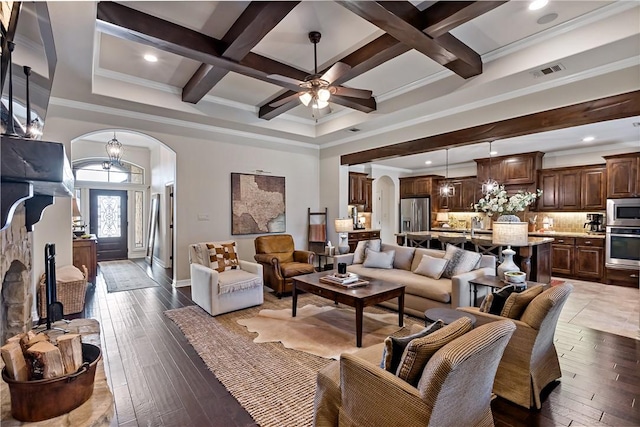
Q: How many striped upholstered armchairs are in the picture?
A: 2